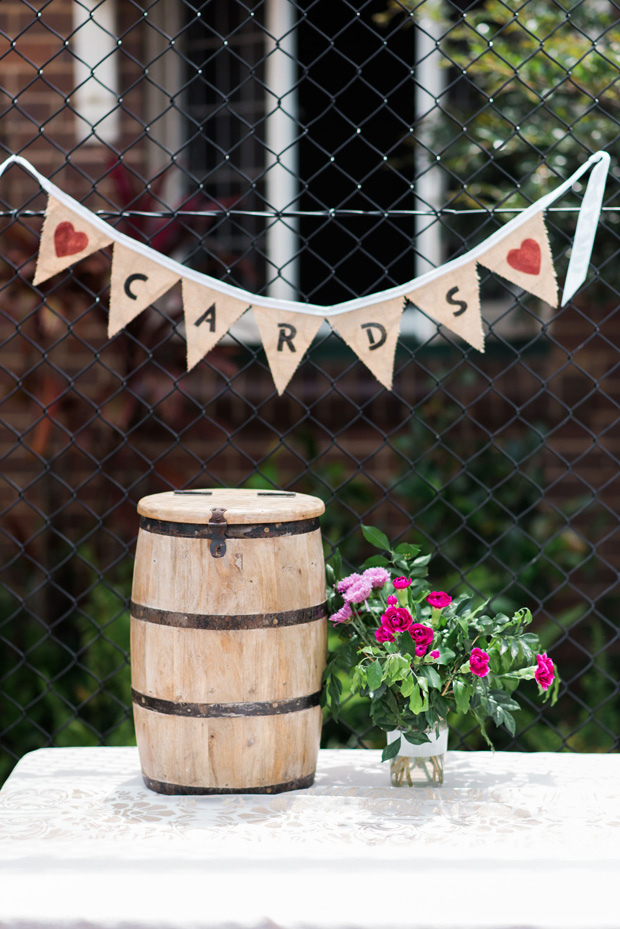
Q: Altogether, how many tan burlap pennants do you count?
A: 7